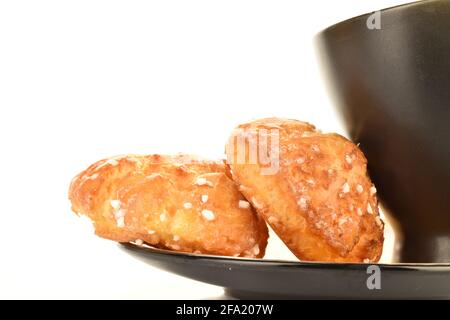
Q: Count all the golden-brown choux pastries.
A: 2